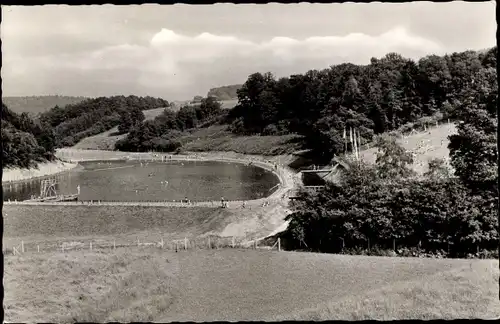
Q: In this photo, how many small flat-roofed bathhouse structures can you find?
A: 1